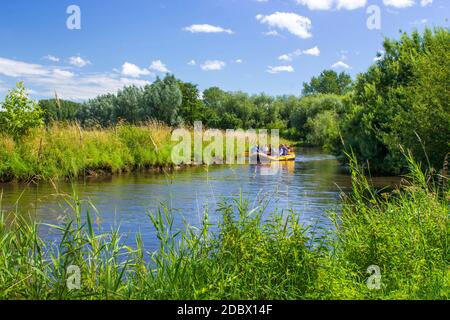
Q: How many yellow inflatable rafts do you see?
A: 1